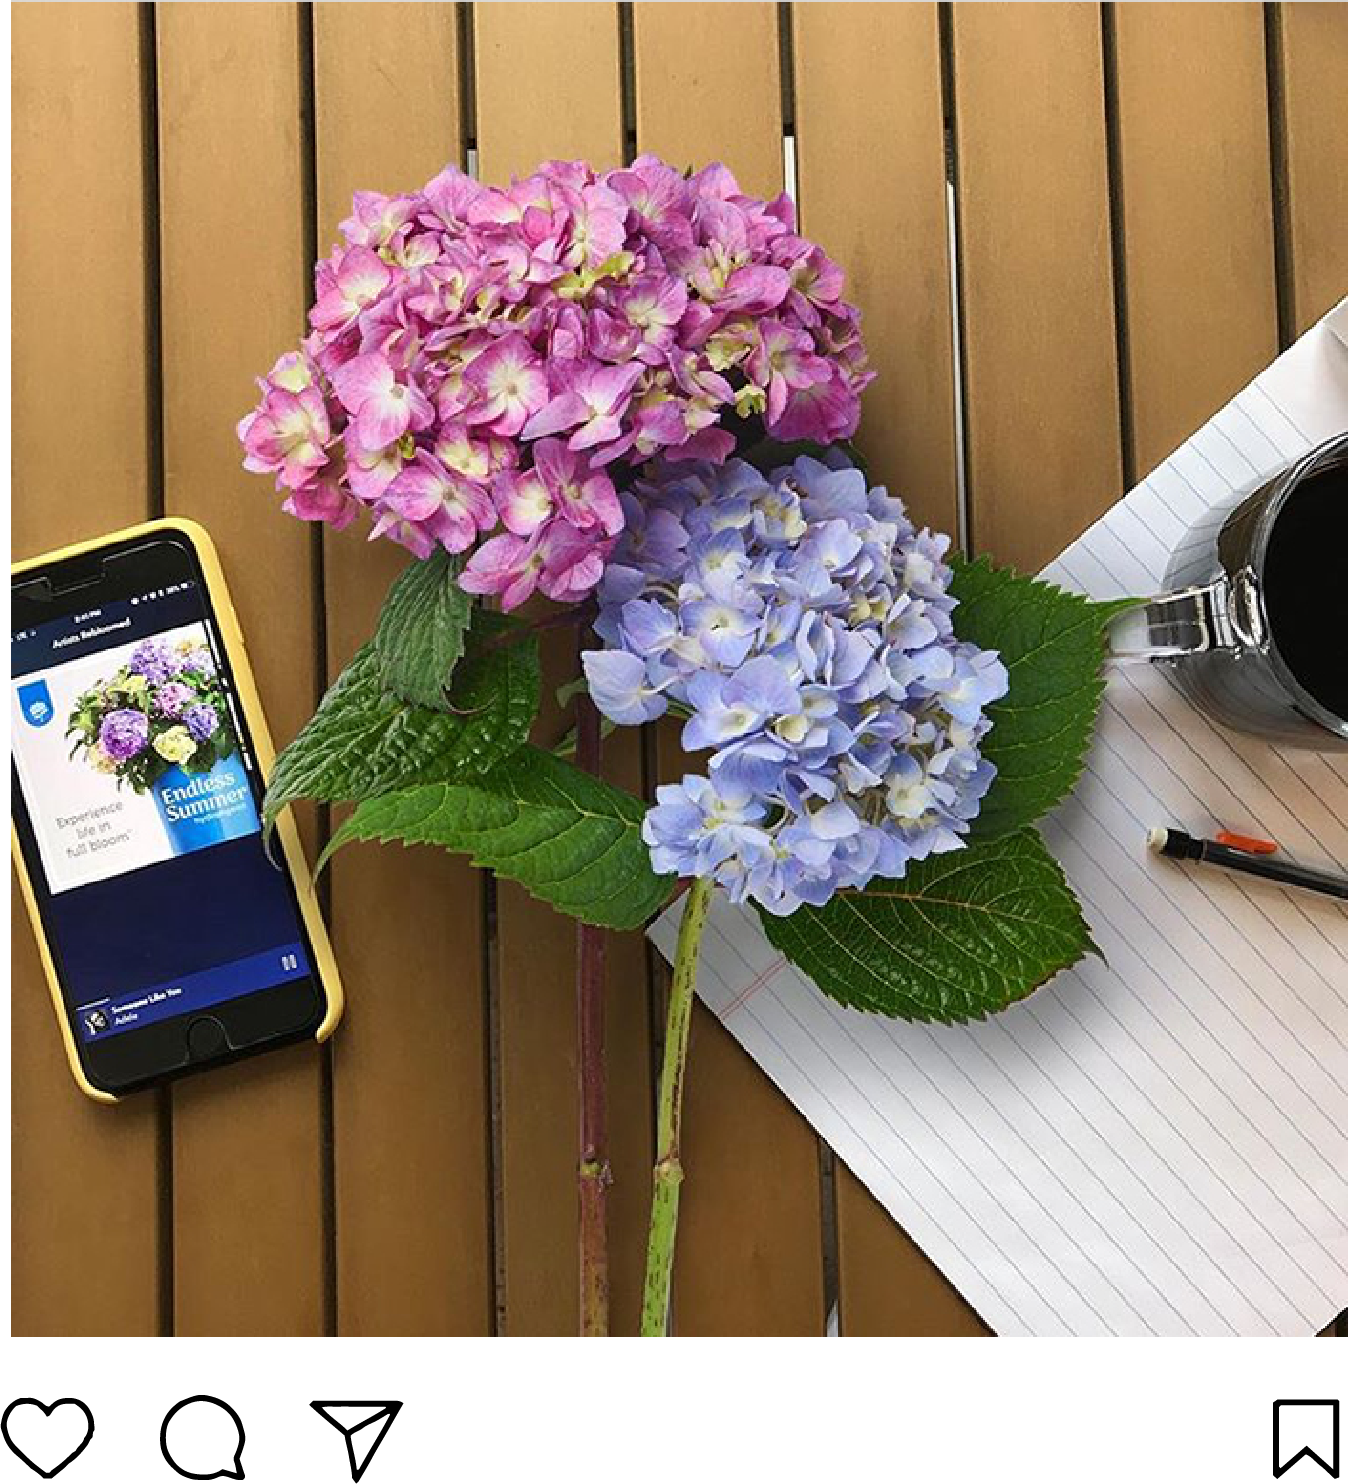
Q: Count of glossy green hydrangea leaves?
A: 5